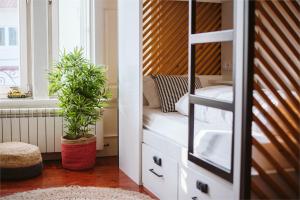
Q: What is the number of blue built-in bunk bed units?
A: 0